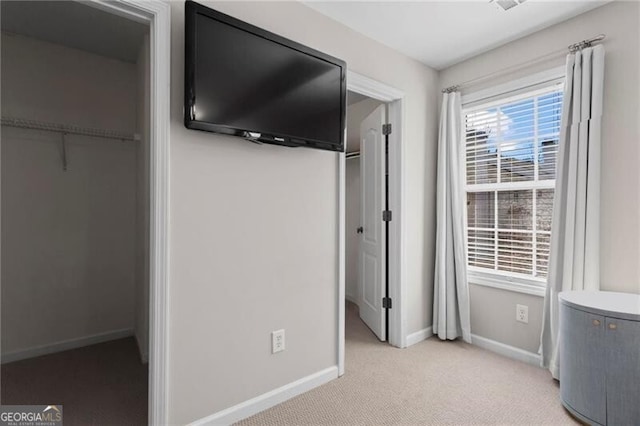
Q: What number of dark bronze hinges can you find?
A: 3